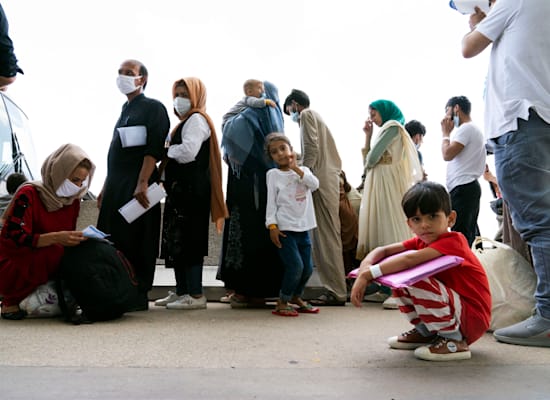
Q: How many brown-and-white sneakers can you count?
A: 2